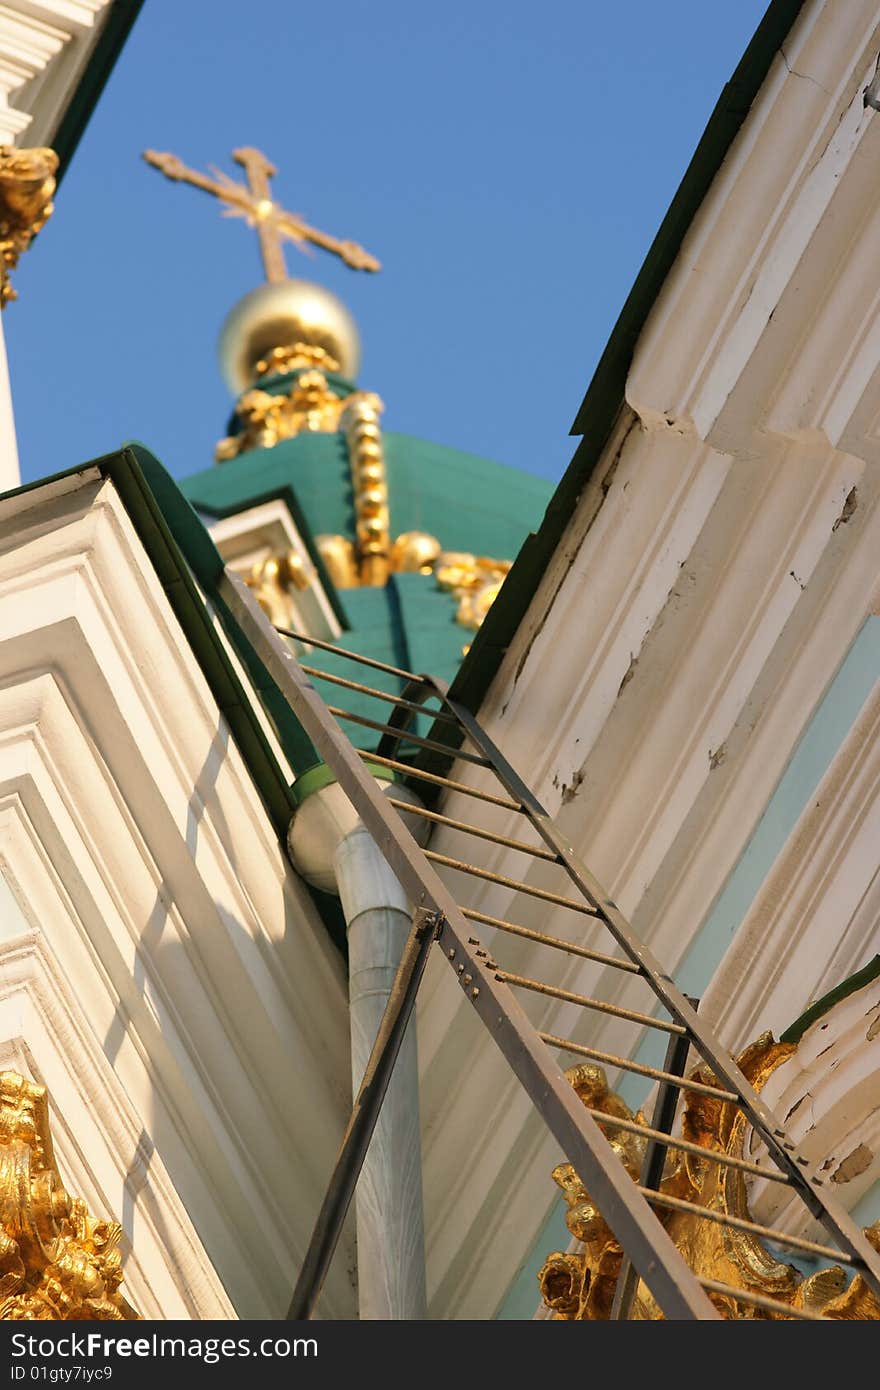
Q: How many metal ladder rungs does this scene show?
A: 12